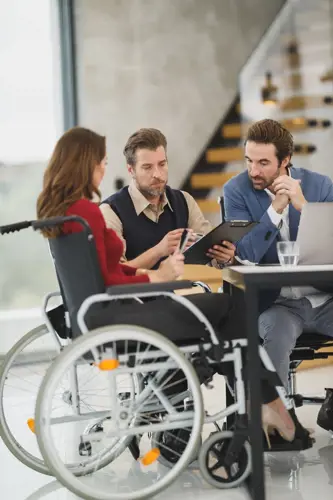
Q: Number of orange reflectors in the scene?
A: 3